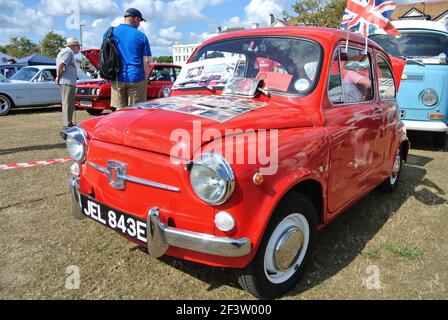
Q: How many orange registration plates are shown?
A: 0